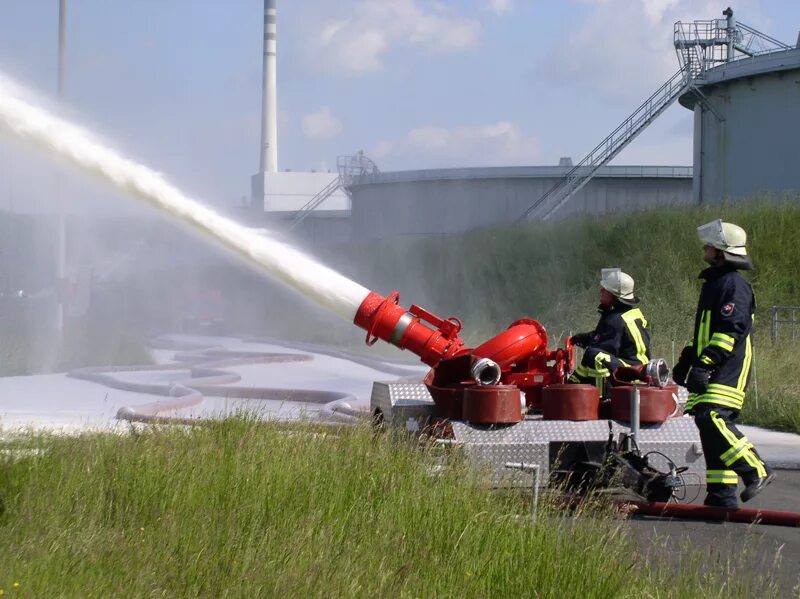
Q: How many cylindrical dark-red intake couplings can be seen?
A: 3